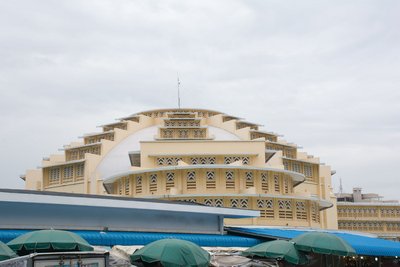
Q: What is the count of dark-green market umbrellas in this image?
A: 5